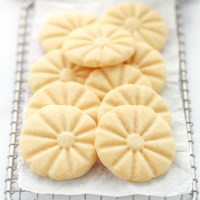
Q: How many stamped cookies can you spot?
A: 10